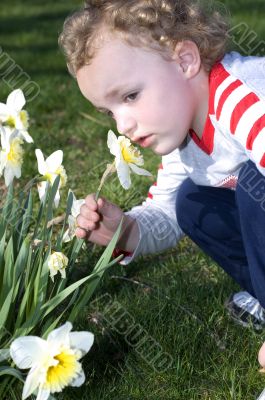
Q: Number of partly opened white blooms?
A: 1